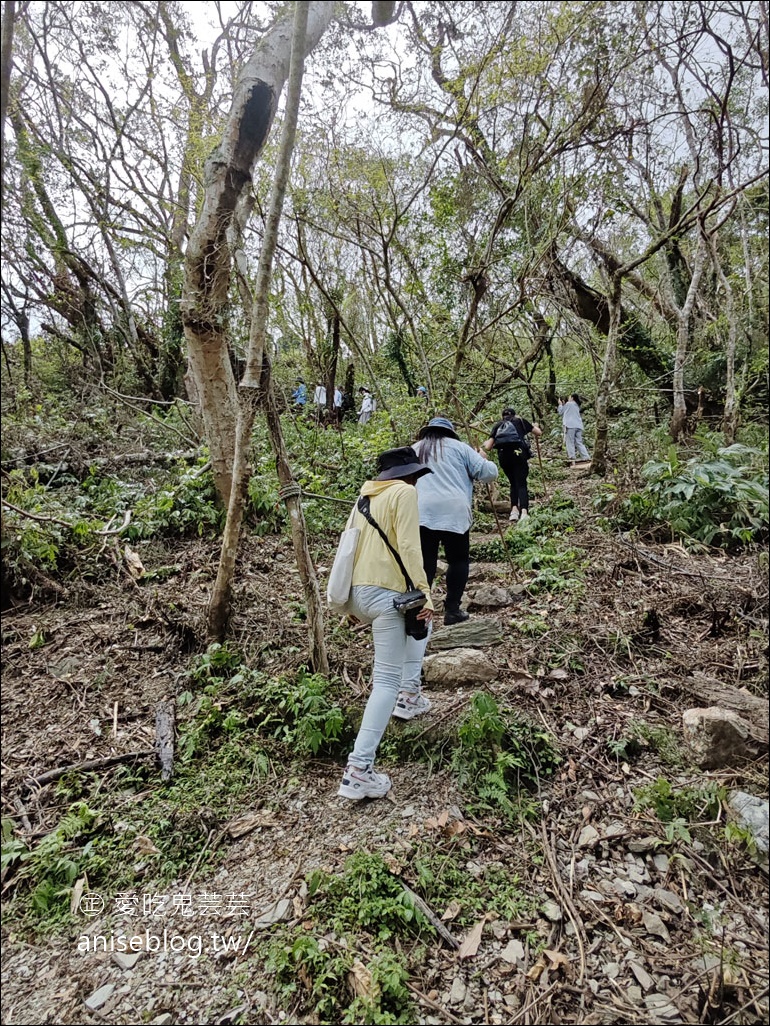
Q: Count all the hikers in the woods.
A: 9